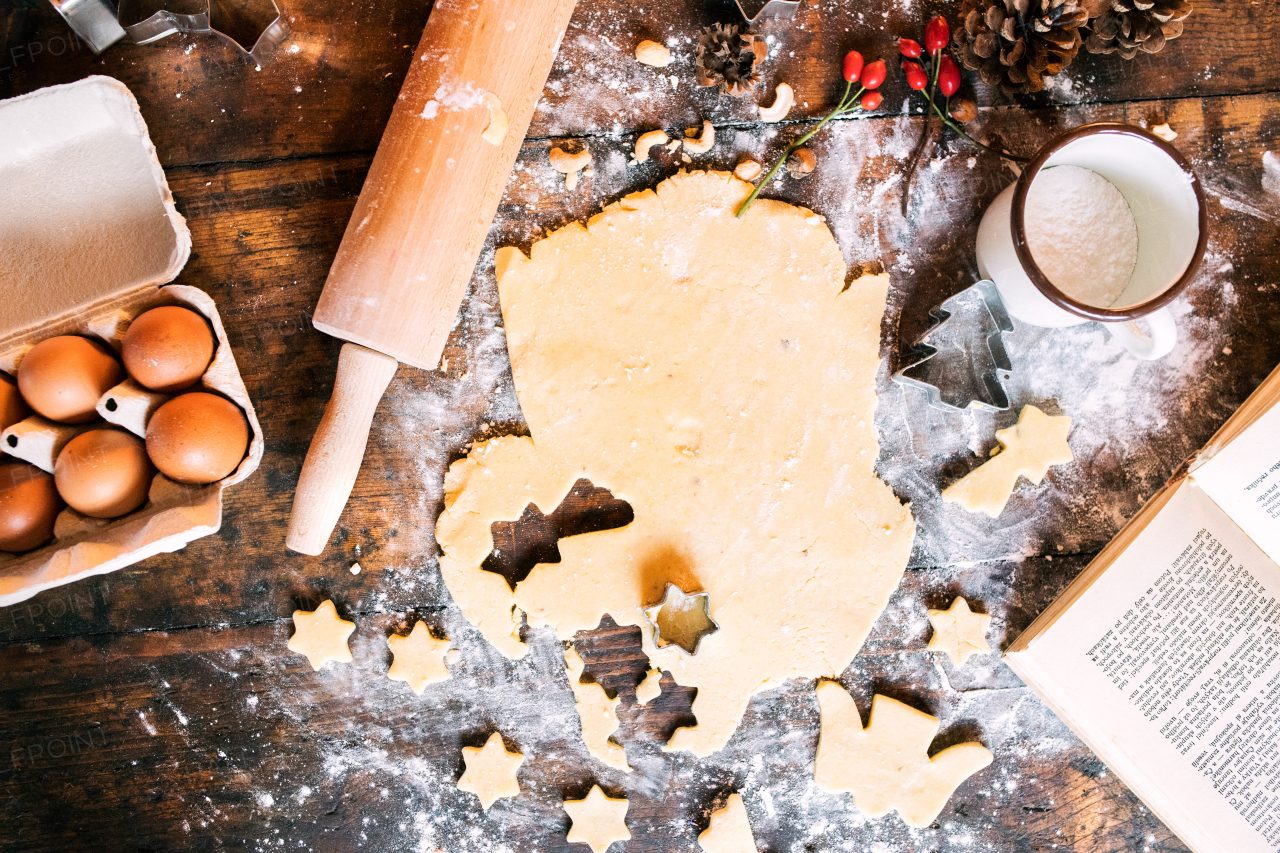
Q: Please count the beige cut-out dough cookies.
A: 8